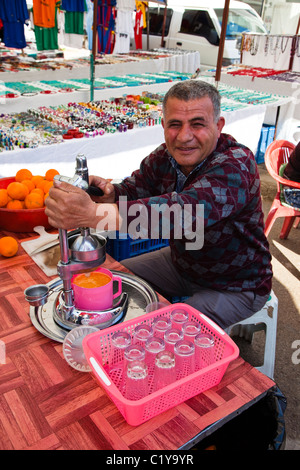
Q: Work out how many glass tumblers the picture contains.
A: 12